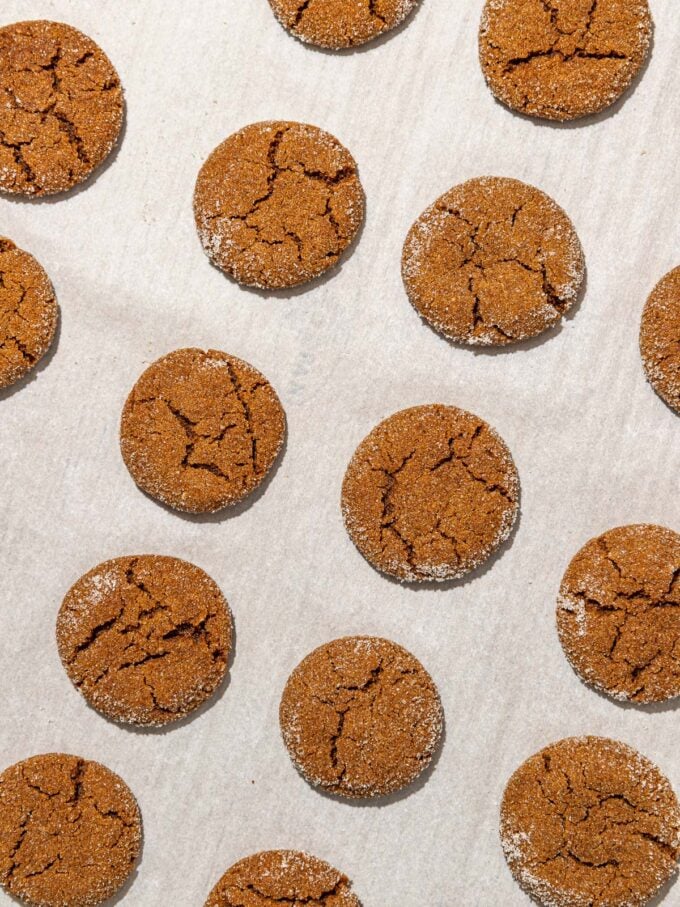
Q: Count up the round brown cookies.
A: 15